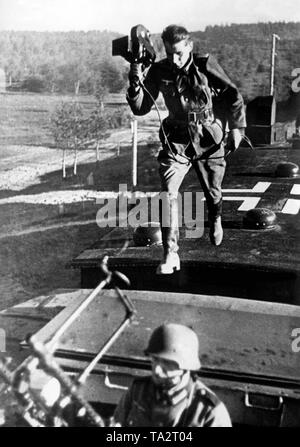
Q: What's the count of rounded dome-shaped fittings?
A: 3